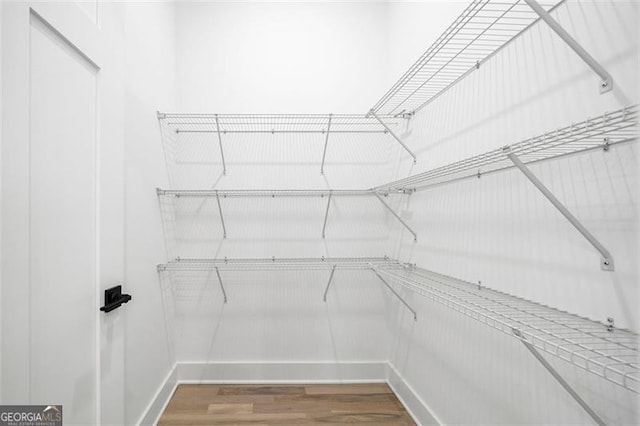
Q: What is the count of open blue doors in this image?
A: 0